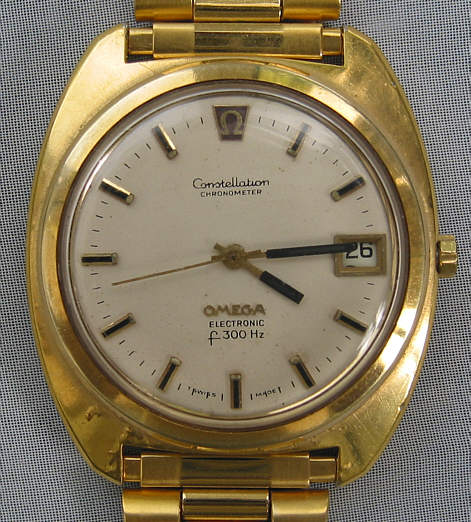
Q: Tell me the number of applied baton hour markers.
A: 10